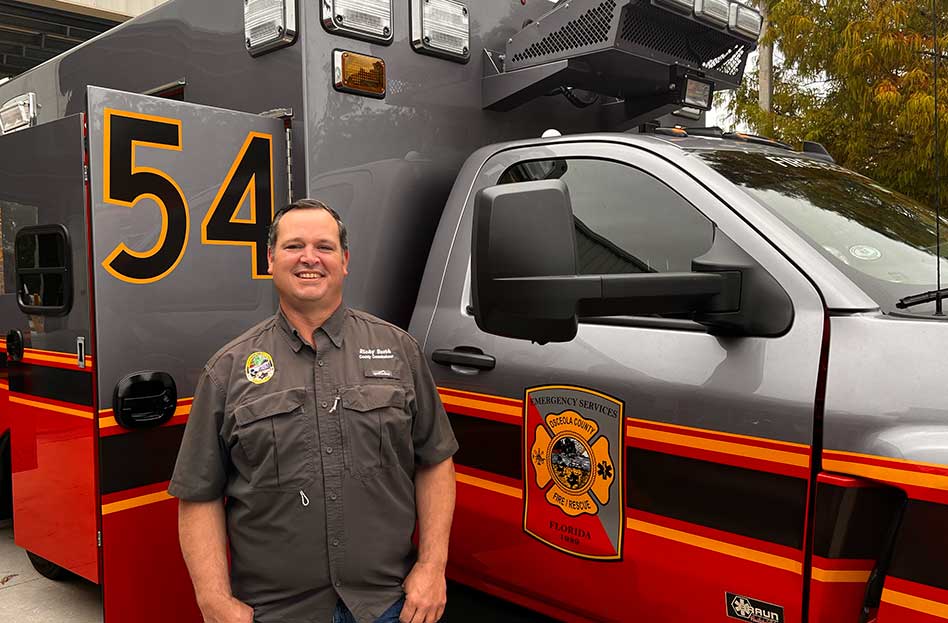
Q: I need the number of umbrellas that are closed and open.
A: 0